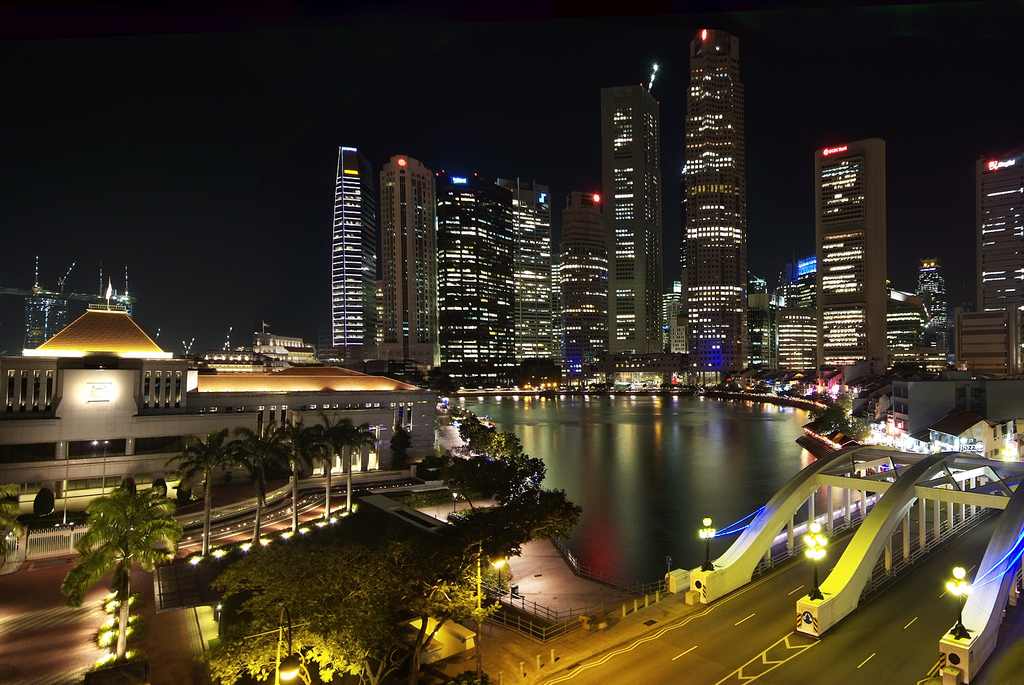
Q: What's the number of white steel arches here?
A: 3